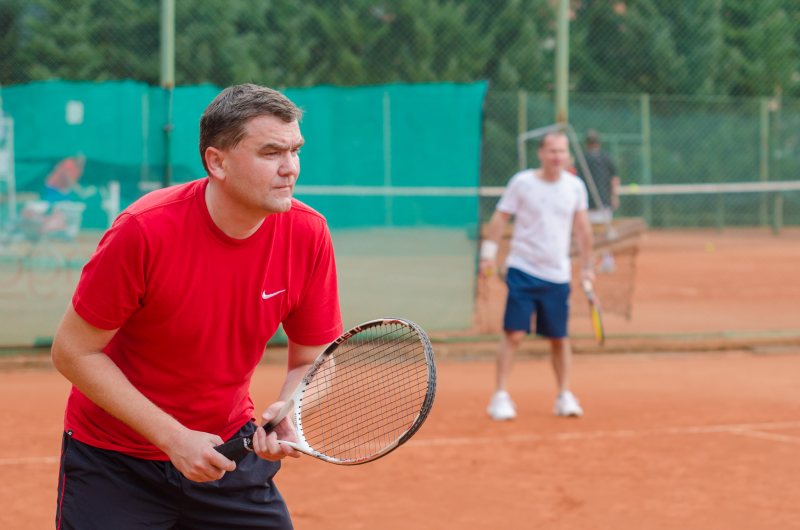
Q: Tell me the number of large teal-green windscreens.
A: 1